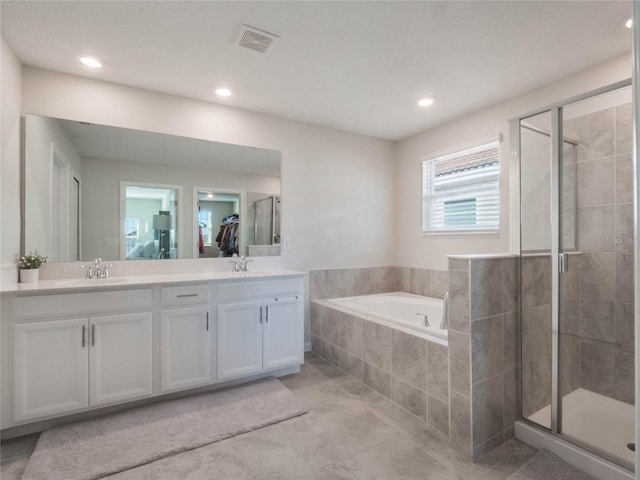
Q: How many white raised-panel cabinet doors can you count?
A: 5